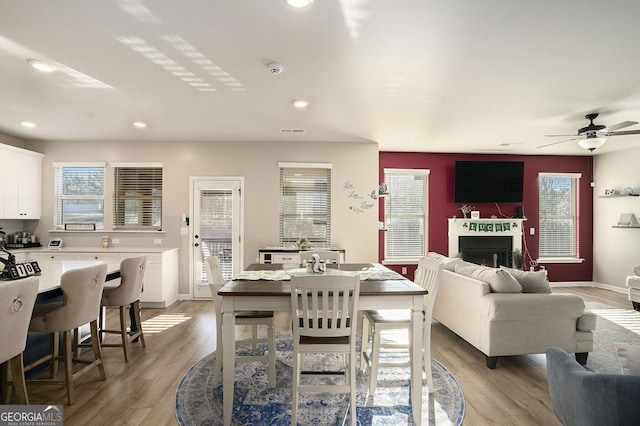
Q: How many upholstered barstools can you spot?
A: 3